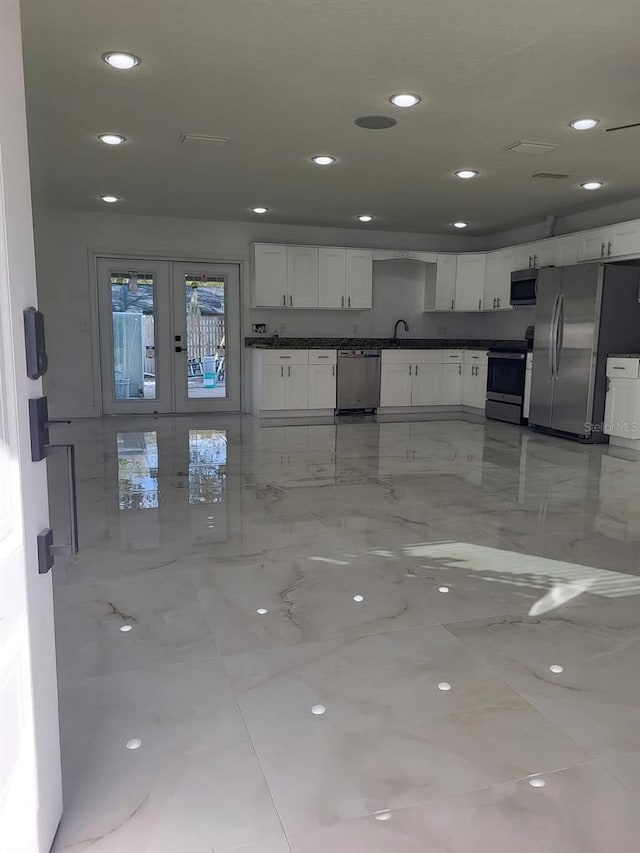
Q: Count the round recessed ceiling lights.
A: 11